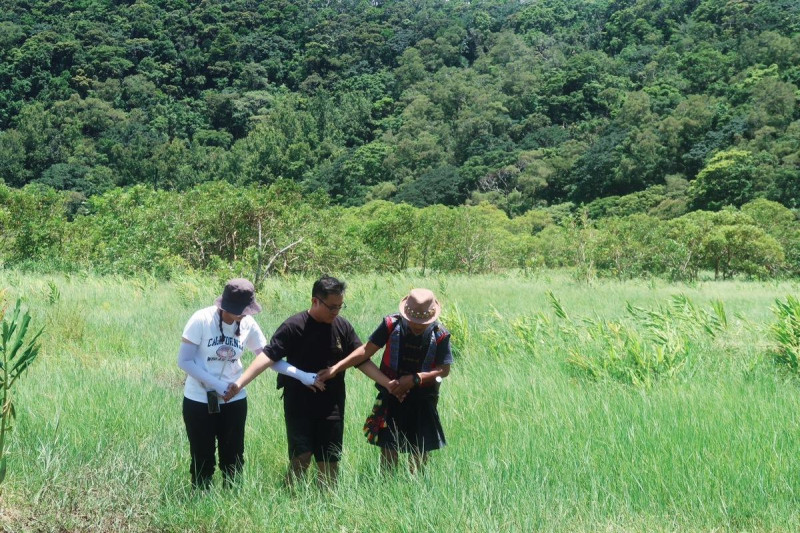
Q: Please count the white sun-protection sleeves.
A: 2